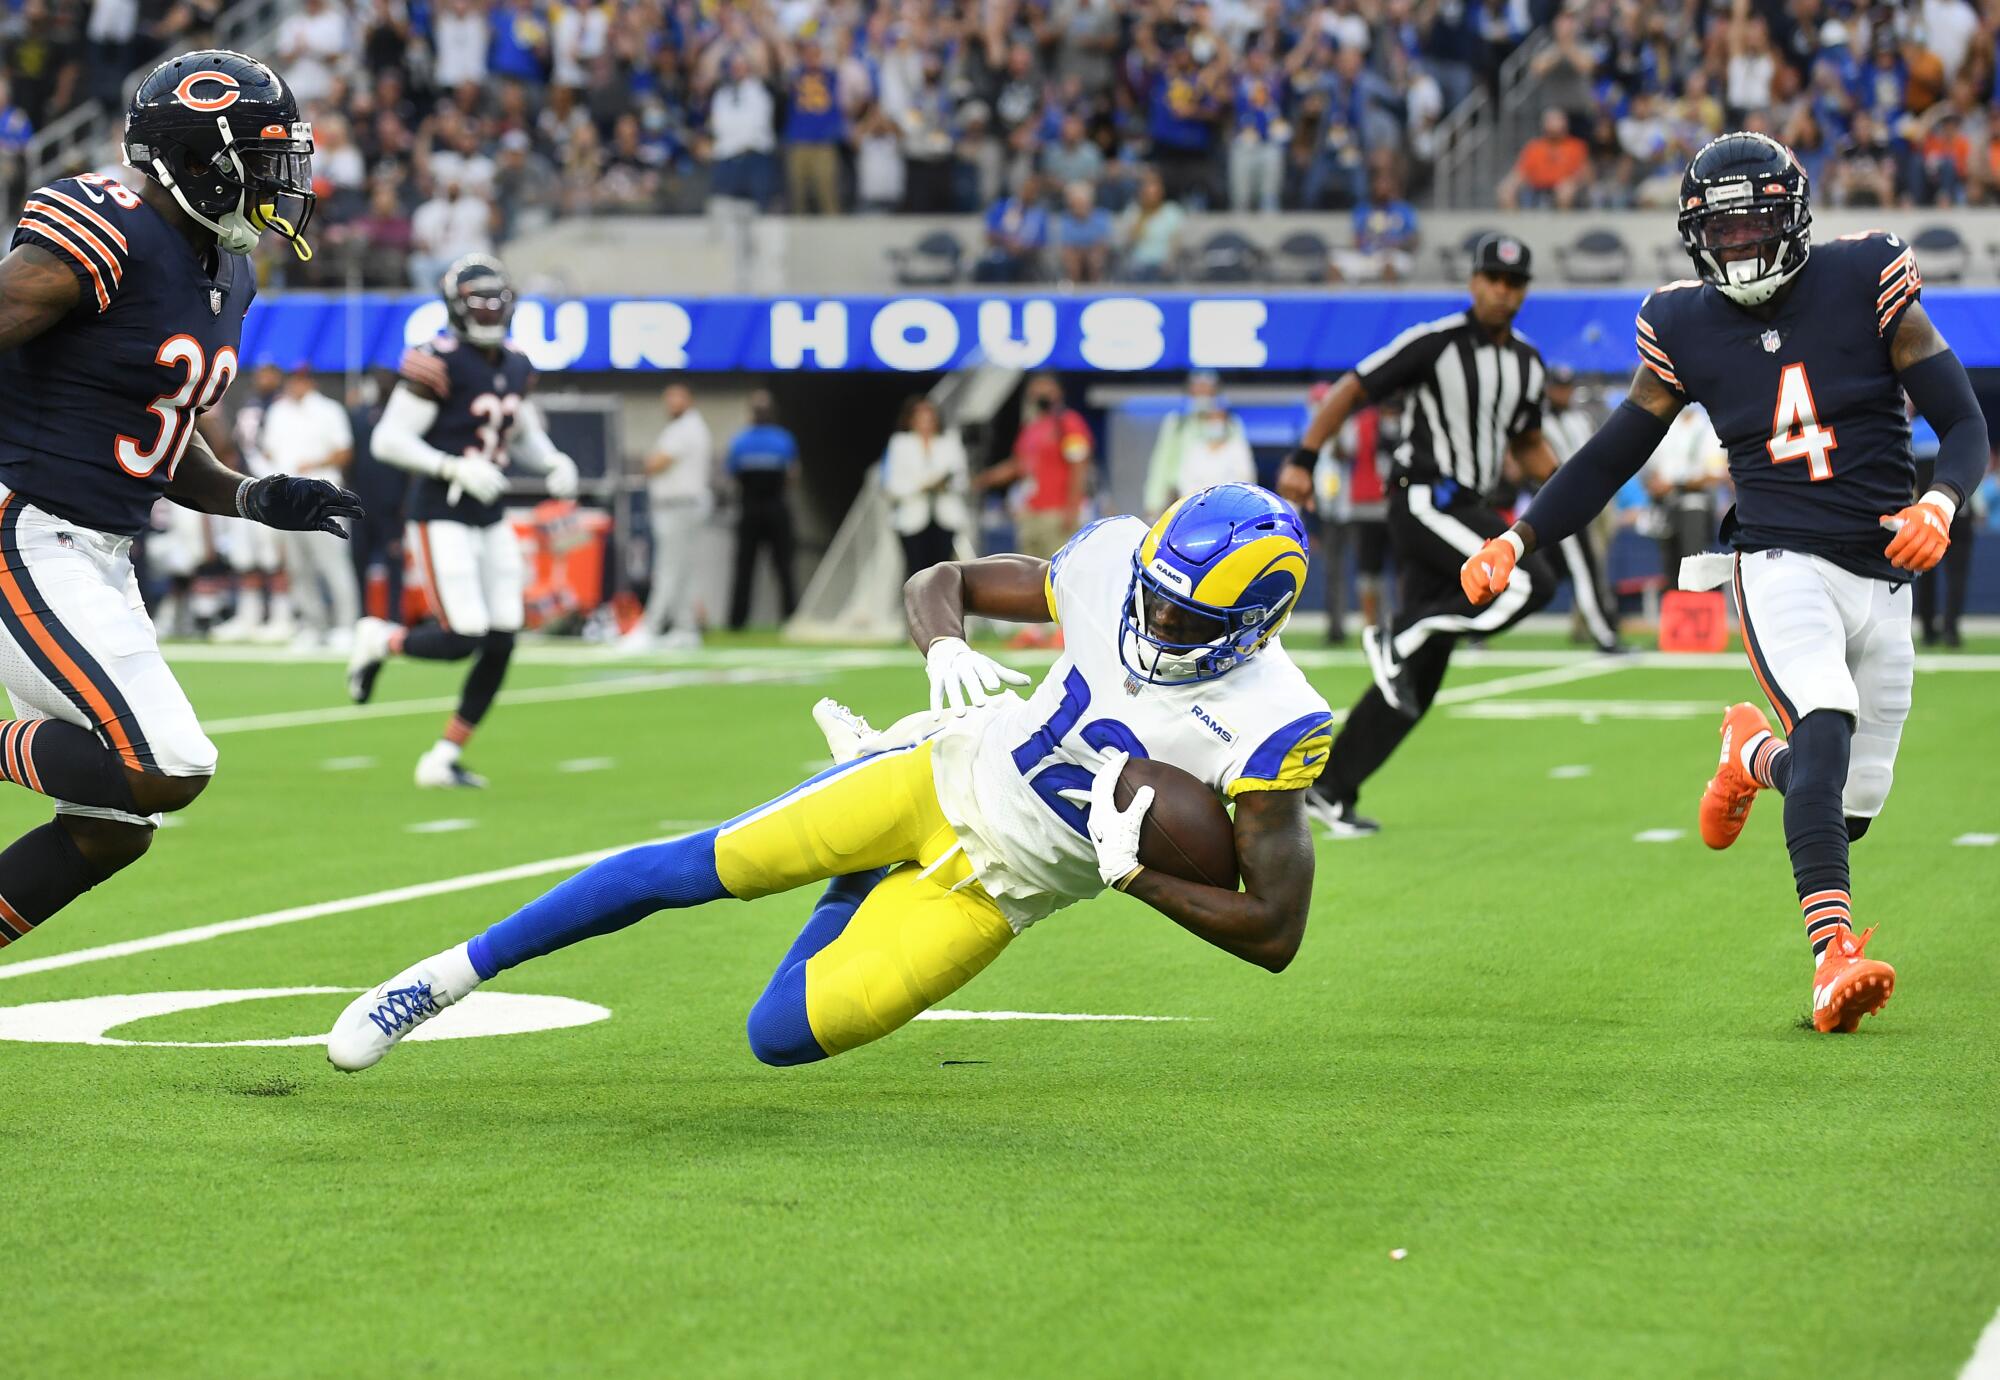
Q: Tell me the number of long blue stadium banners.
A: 1